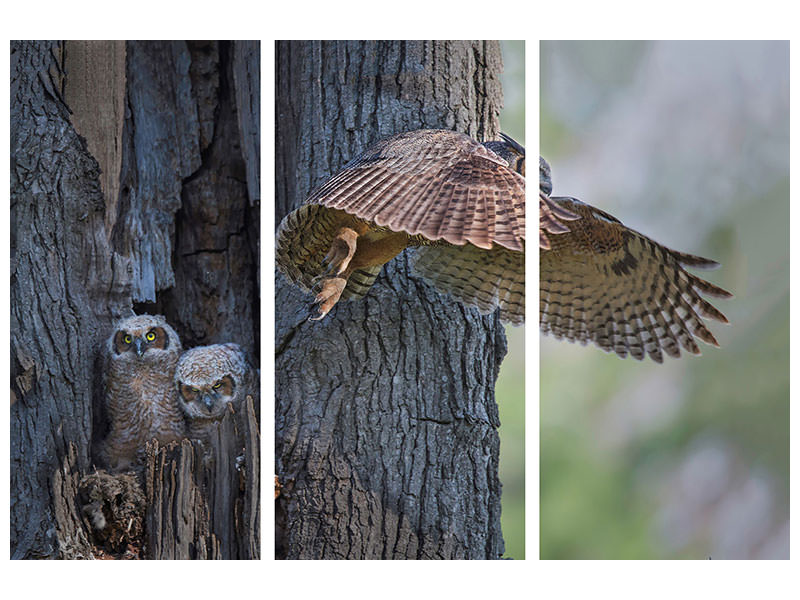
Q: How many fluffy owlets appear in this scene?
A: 2